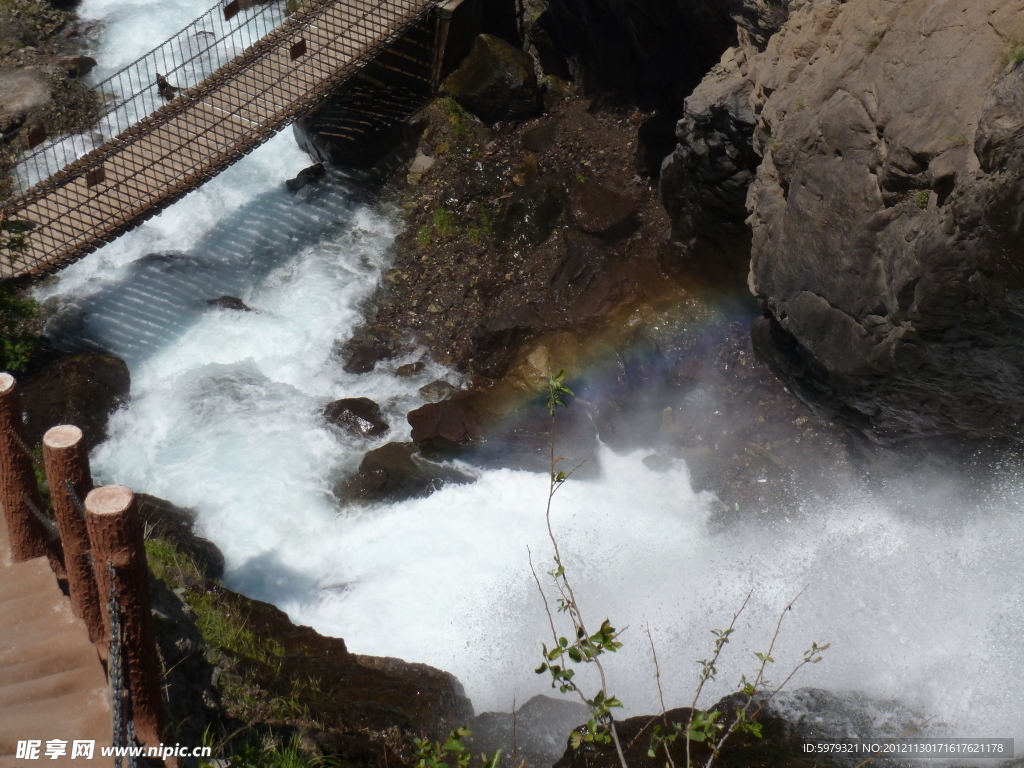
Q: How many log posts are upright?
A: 3